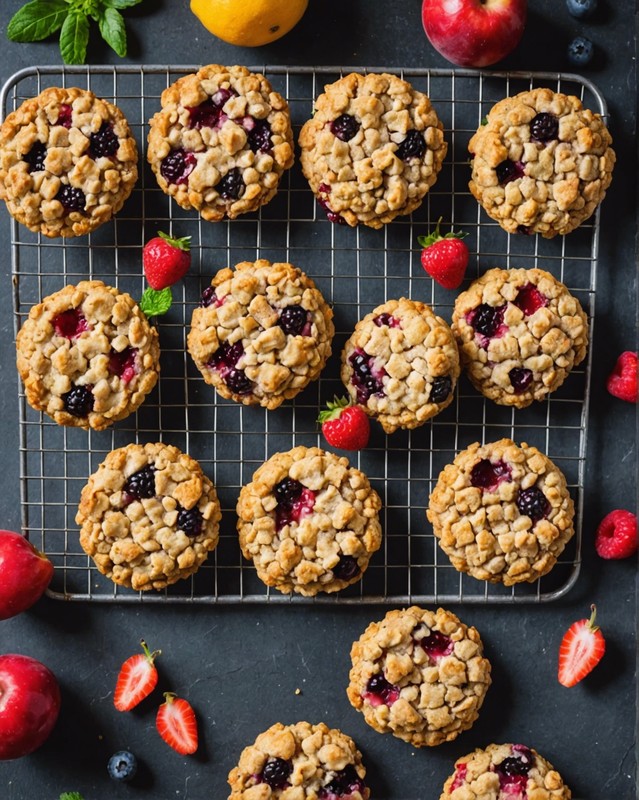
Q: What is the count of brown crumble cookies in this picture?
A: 14